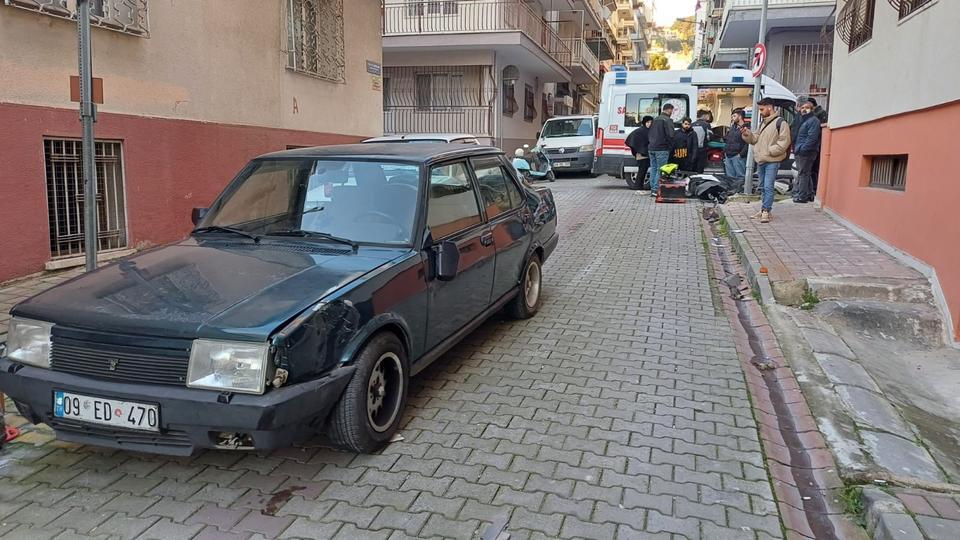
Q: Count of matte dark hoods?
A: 1